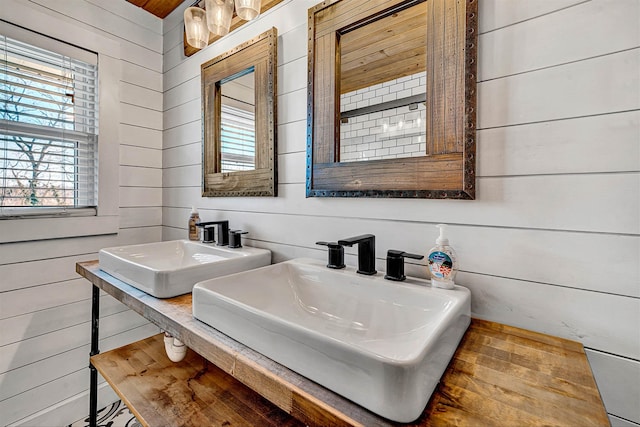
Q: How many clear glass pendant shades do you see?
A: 3